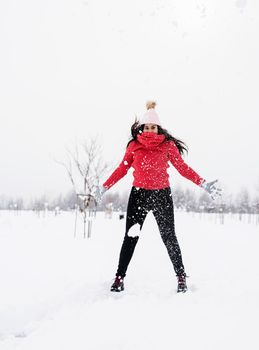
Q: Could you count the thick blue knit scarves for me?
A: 0